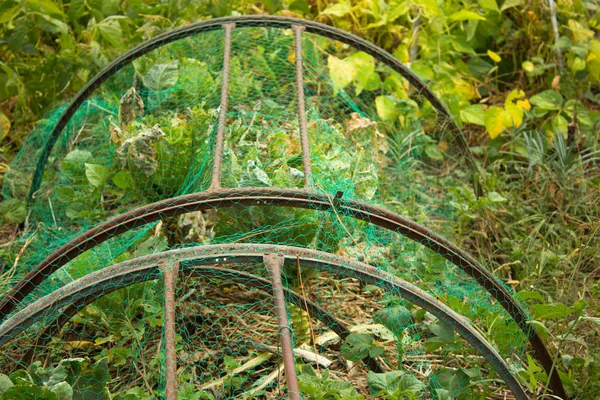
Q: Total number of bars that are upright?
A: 4